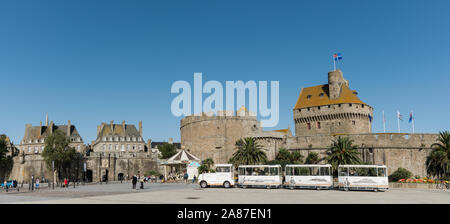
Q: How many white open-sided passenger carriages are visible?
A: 3